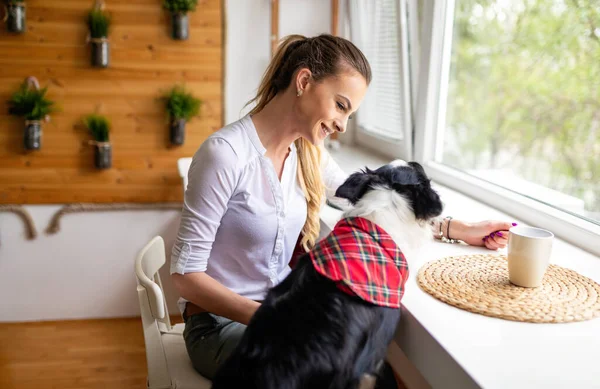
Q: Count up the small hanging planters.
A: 6